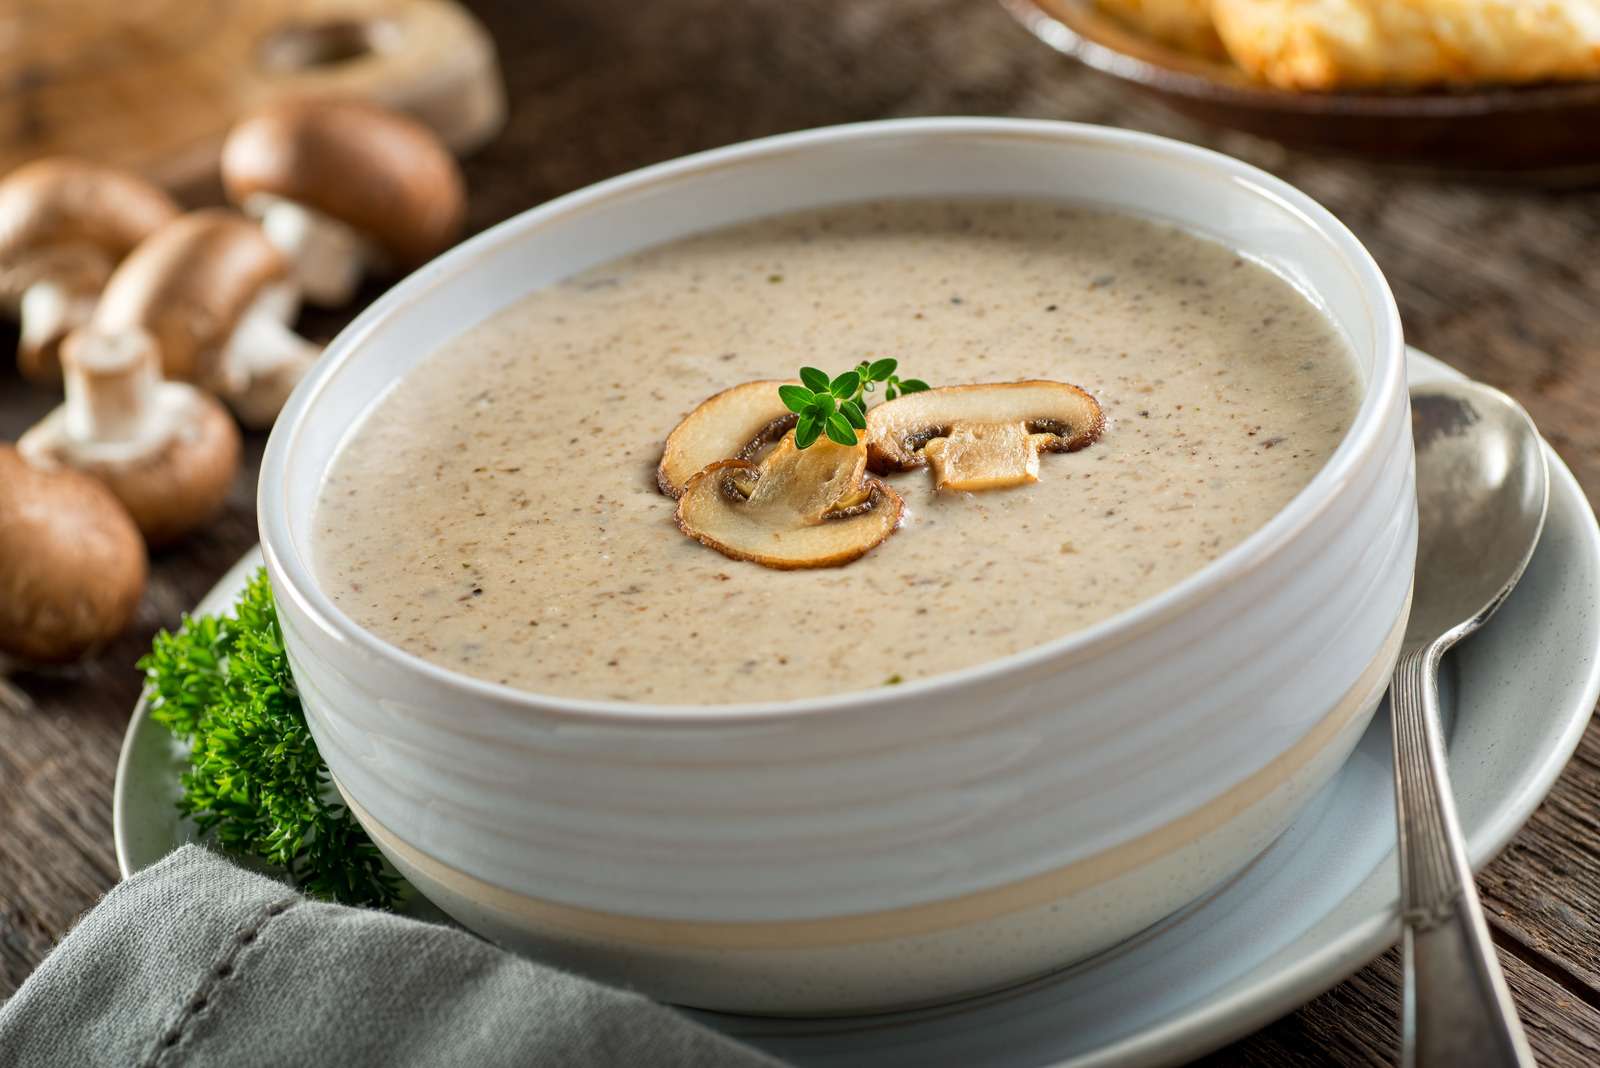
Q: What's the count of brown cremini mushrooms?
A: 5